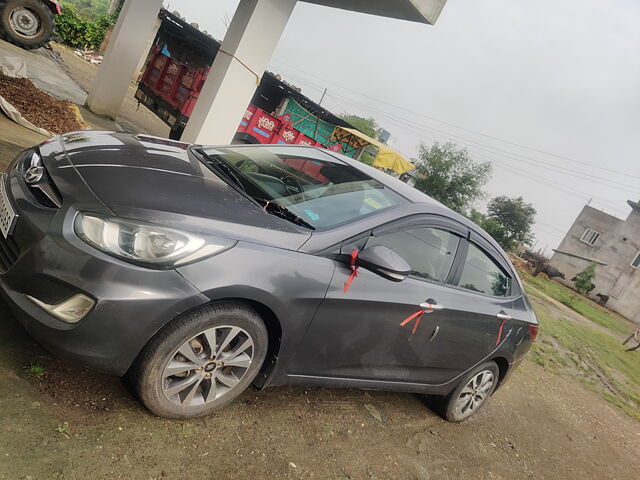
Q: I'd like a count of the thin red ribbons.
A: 3